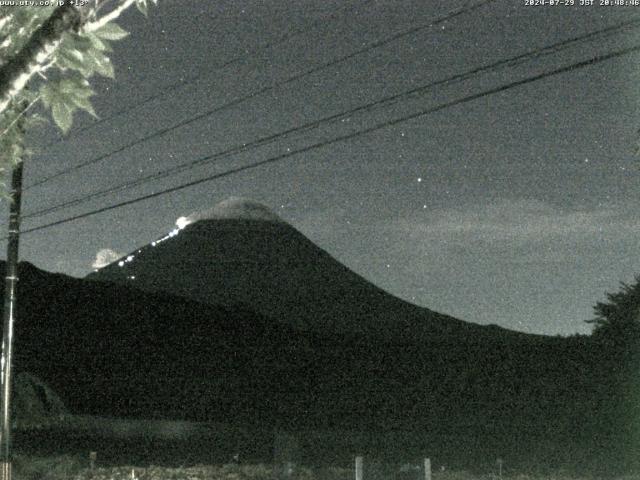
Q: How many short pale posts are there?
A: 2